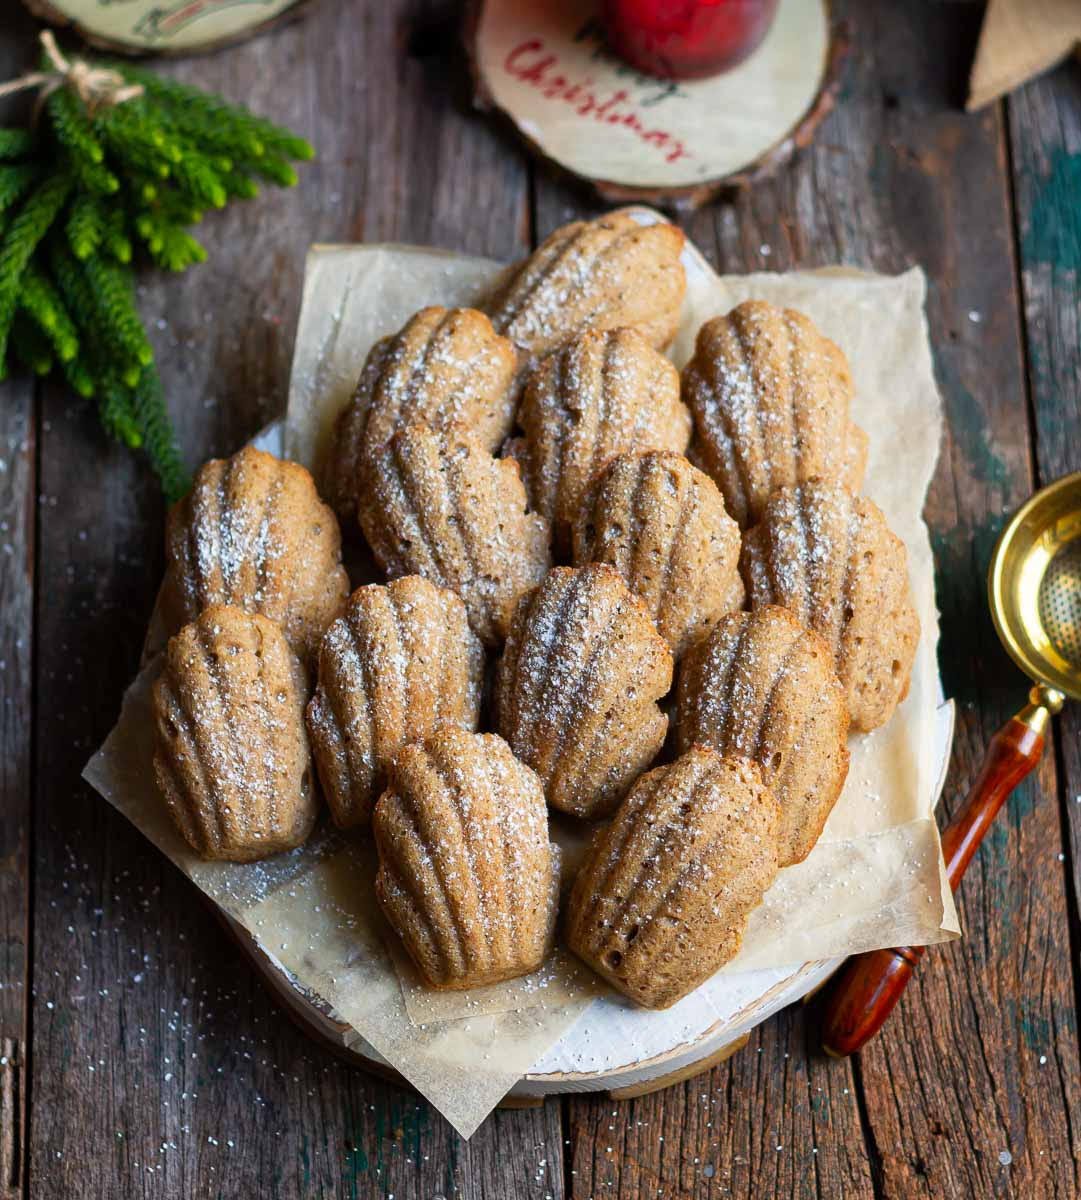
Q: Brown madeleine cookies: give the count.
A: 14